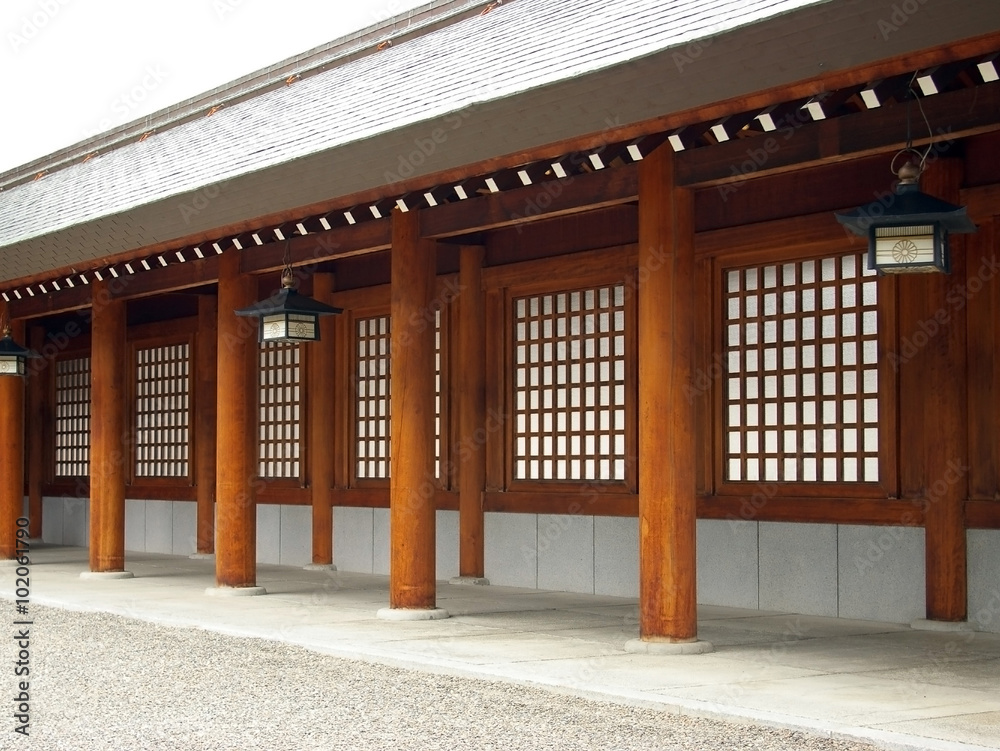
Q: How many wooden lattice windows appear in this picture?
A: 6